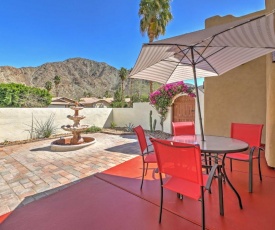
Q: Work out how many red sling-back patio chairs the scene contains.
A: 4